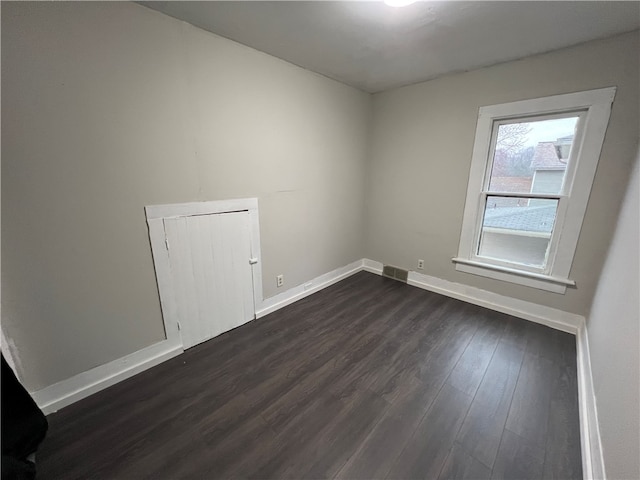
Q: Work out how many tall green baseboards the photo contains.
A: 0